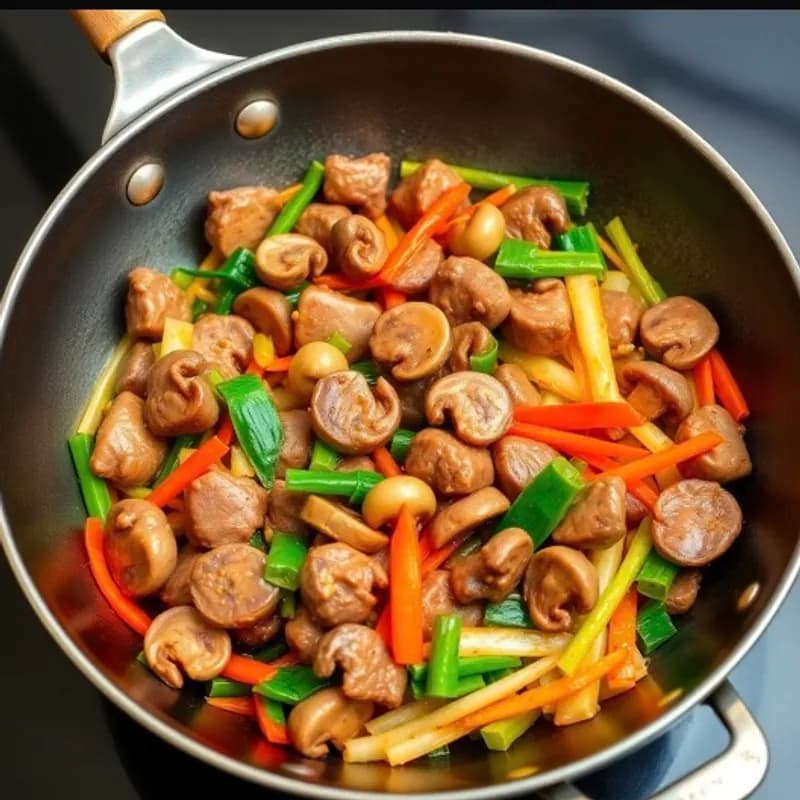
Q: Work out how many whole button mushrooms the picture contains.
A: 3